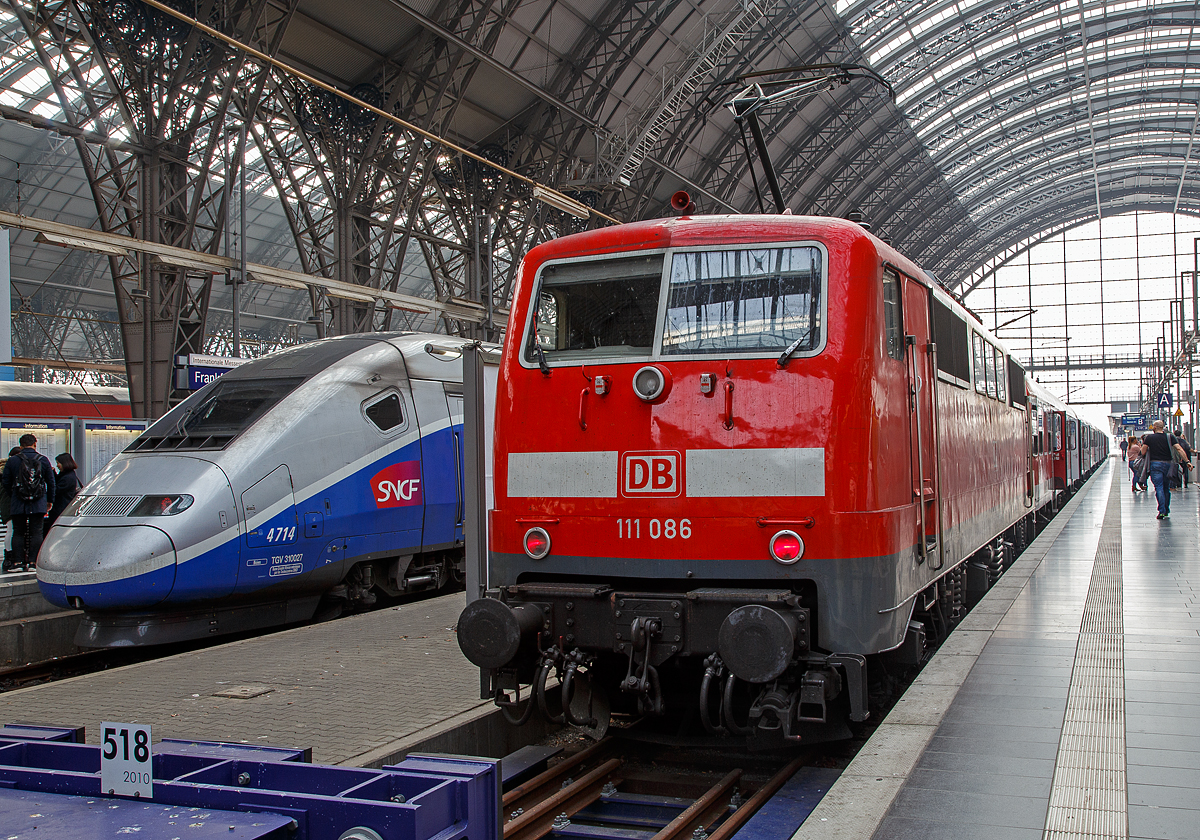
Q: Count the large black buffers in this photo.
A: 2